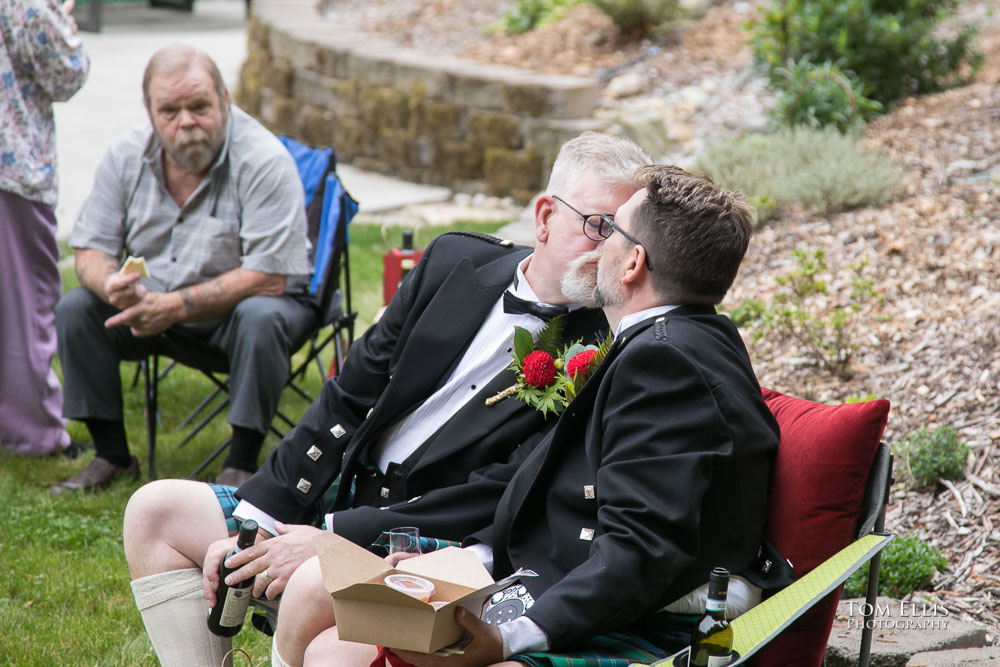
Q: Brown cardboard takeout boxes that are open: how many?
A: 1